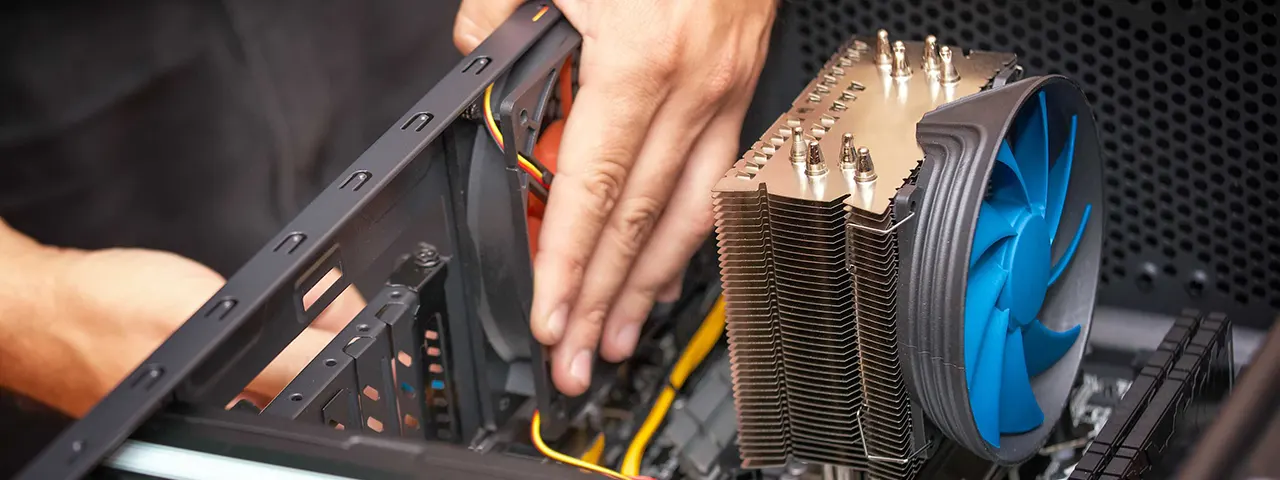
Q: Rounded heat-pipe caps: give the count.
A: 8